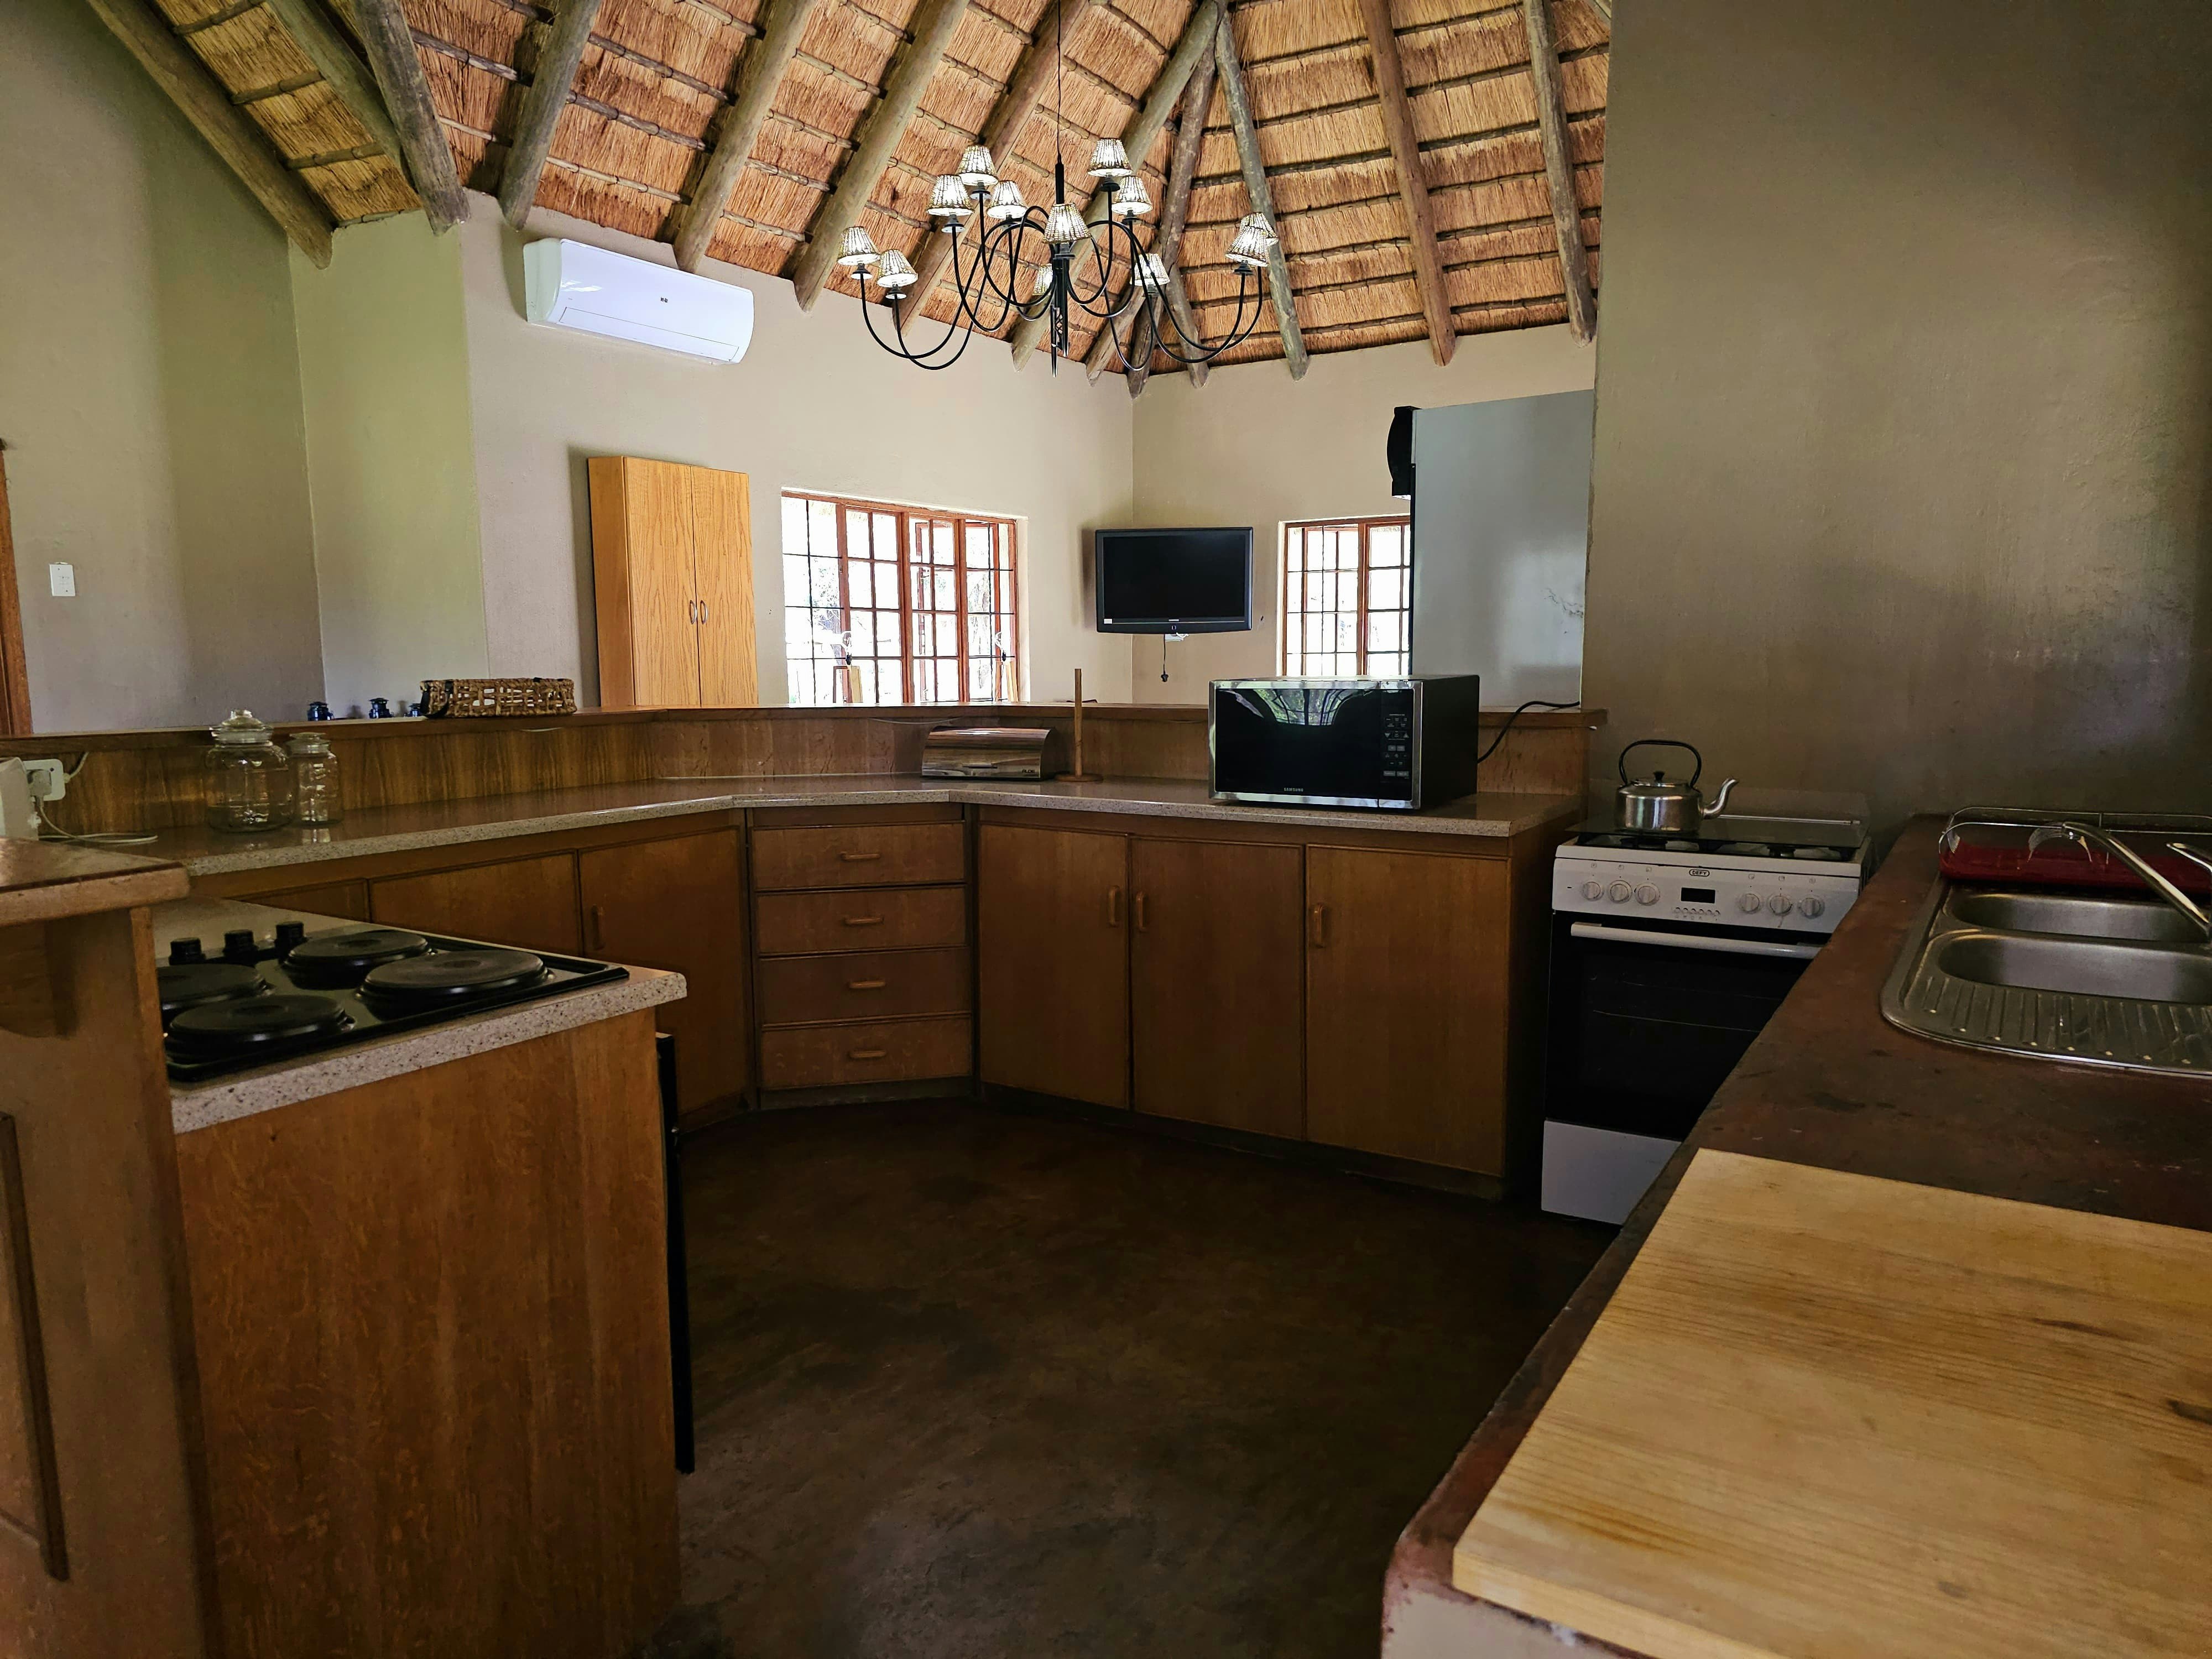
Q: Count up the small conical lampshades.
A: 12